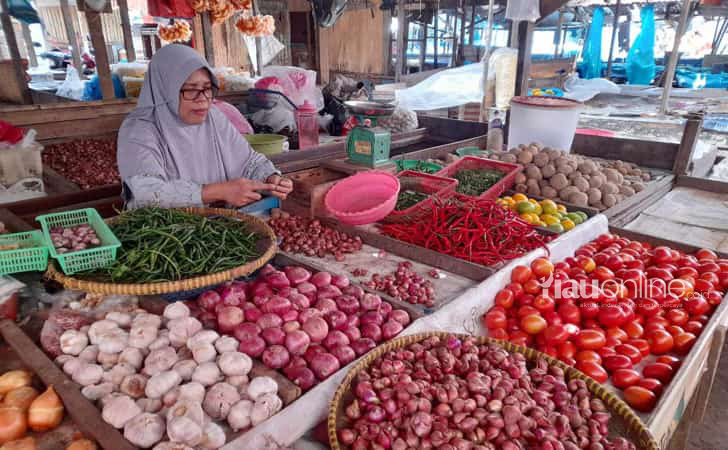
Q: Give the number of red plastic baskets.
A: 2